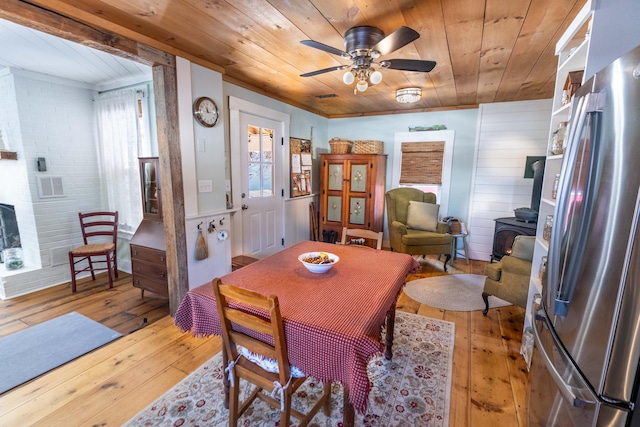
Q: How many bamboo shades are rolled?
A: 1